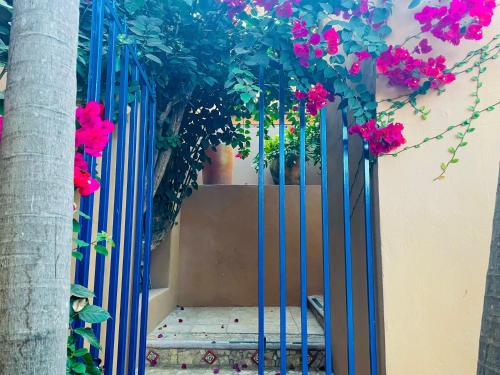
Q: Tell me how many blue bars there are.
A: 12